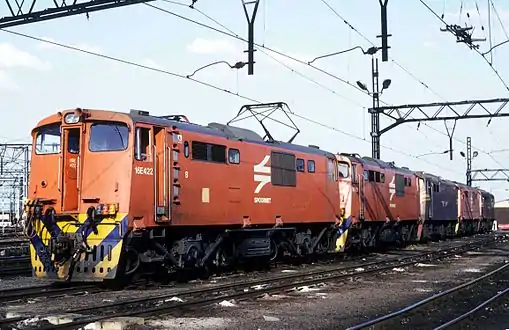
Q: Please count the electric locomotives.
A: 5